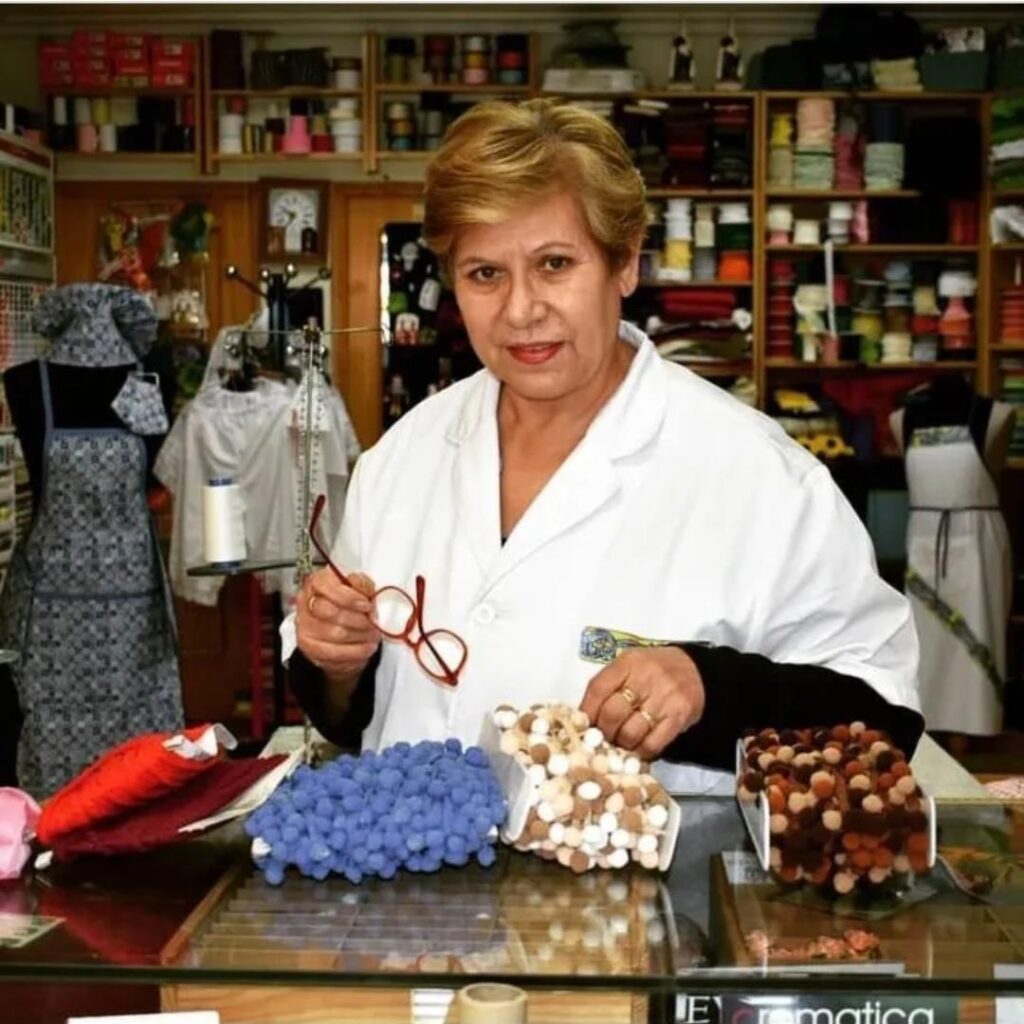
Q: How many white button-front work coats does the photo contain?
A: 1